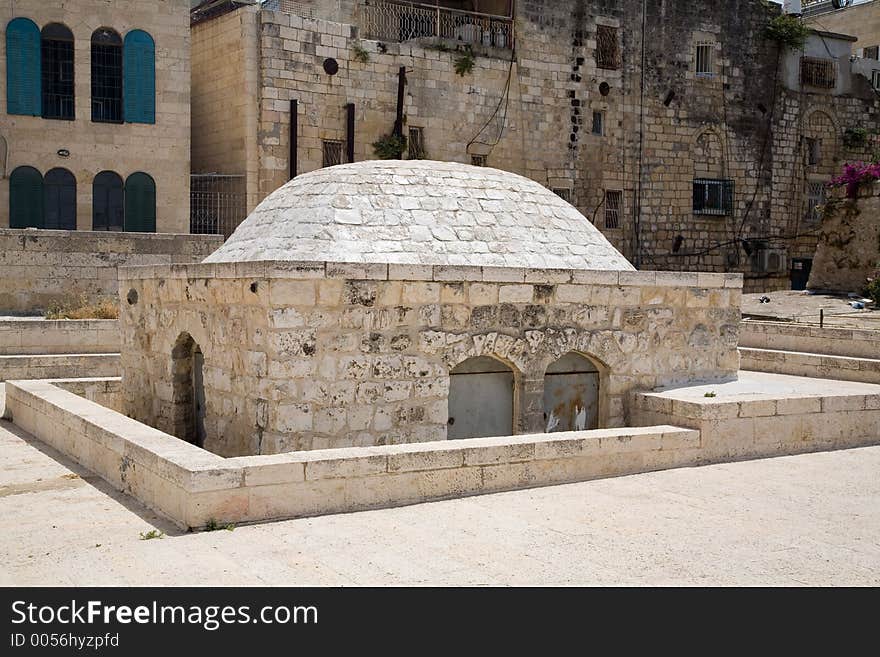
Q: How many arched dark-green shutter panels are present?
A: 2